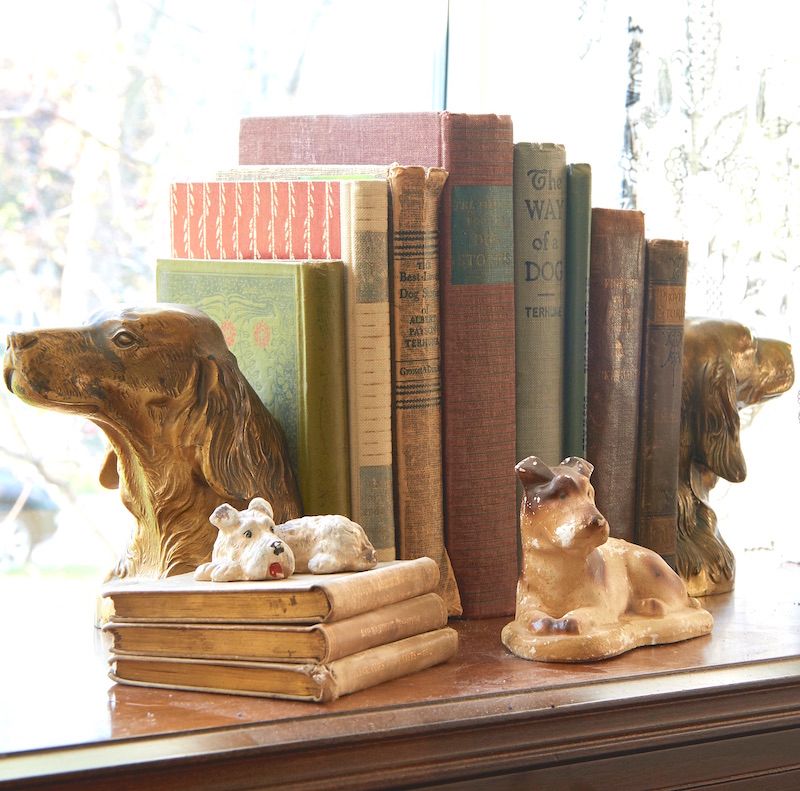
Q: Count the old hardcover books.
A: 11